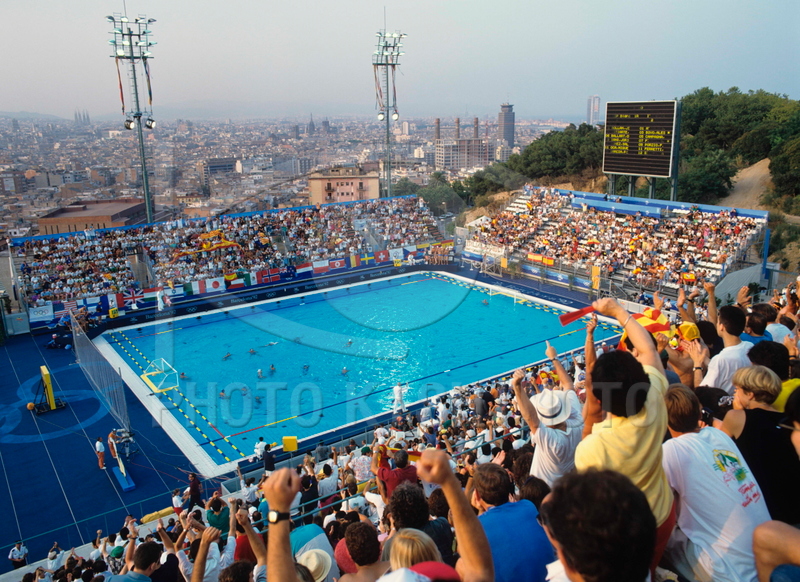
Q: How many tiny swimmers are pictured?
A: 14